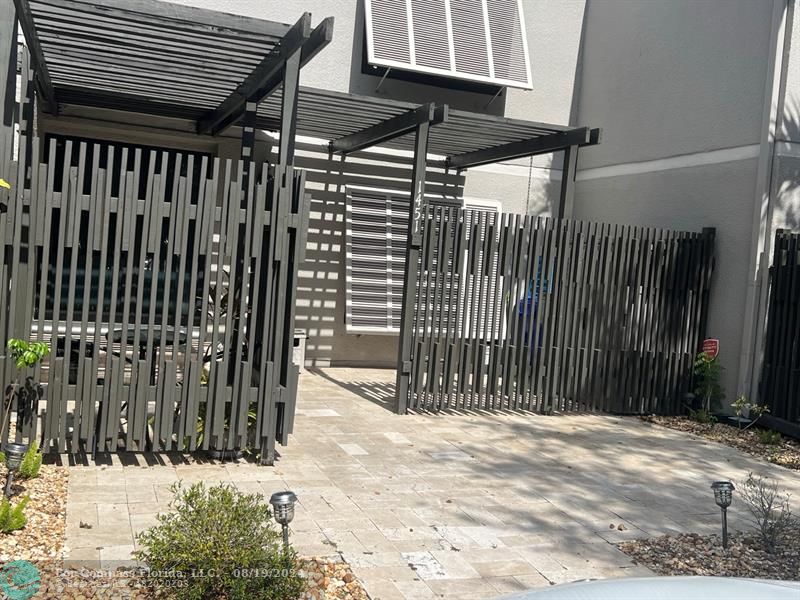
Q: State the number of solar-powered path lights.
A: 3